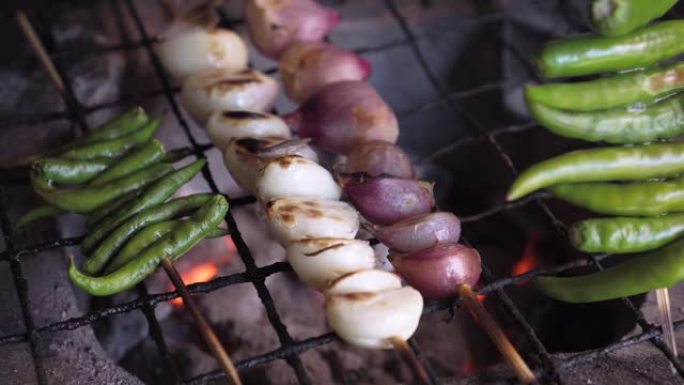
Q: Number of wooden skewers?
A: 4